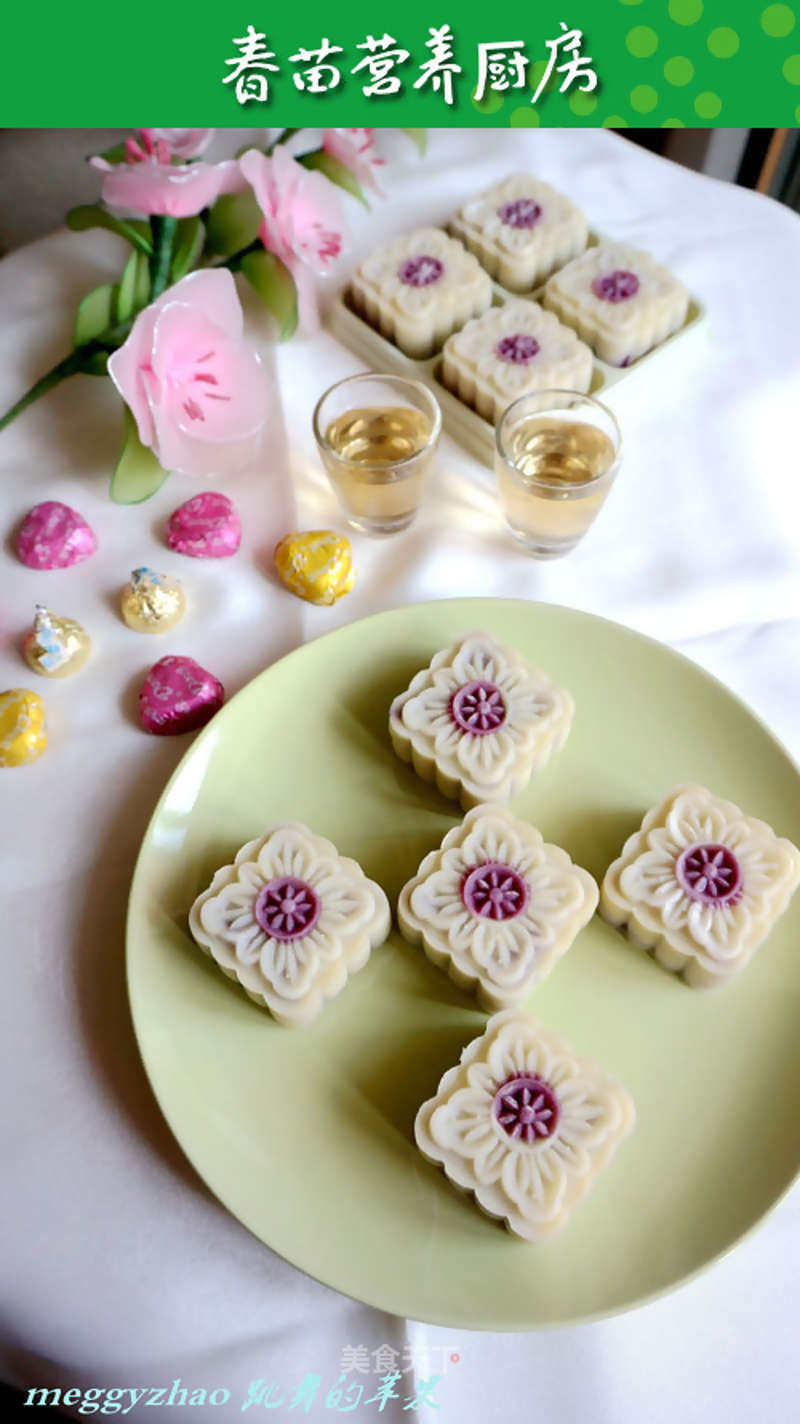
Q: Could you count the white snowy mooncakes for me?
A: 9